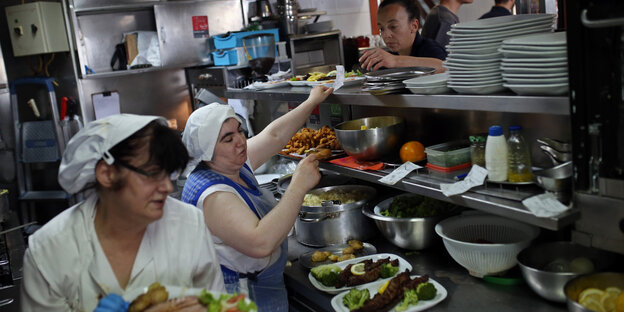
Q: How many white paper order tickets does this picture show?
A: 4